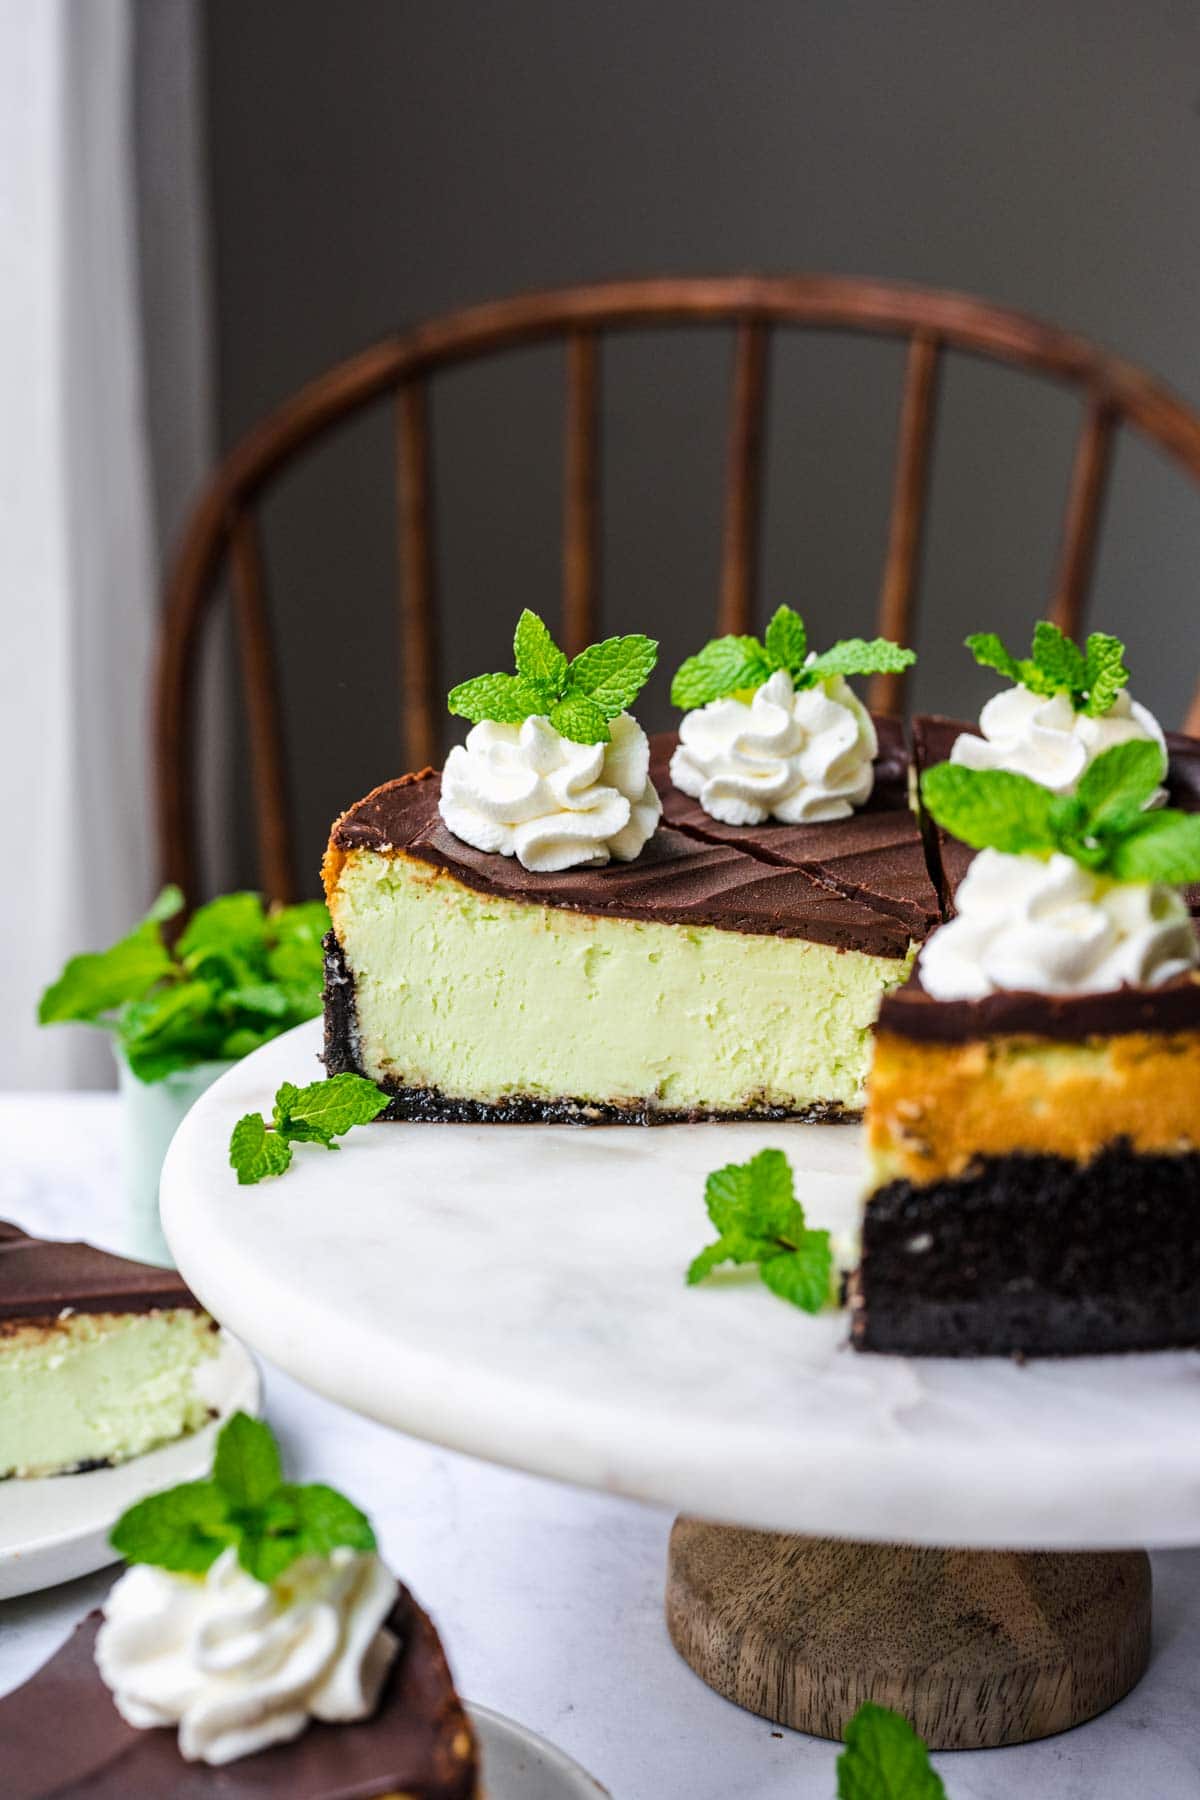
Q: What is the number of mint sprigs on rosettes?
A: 5